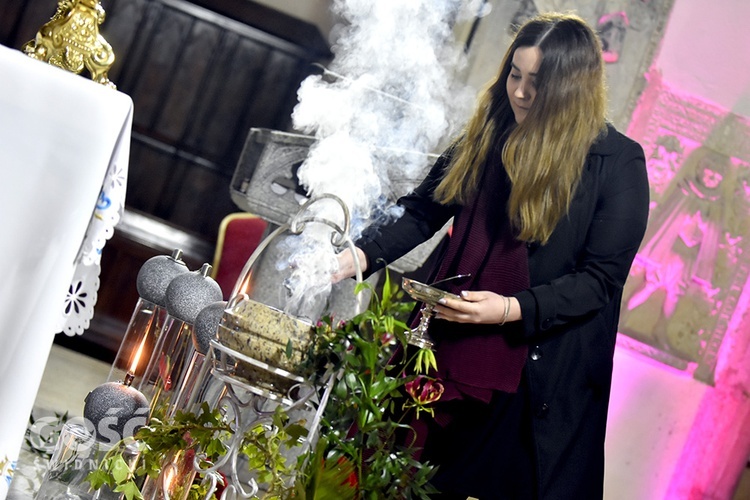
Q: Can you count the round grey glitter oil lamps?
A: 4